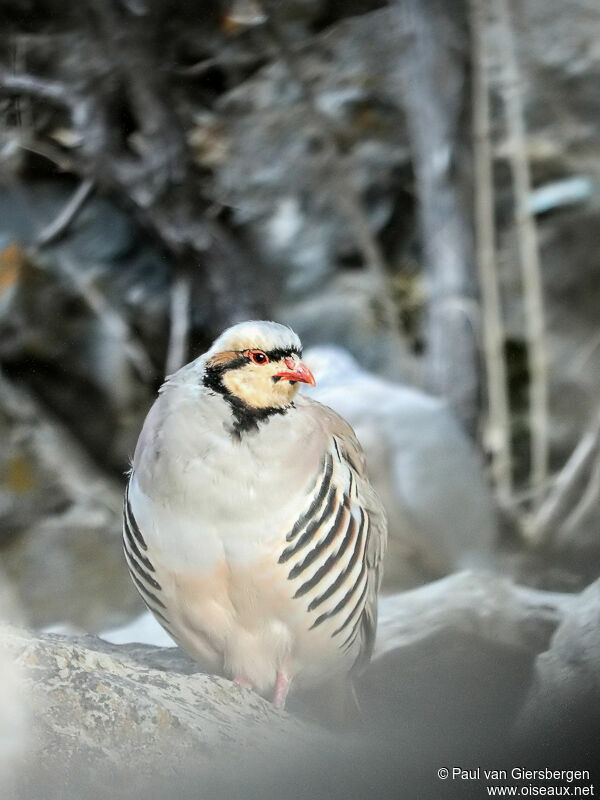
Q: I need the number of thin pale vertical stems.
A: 2